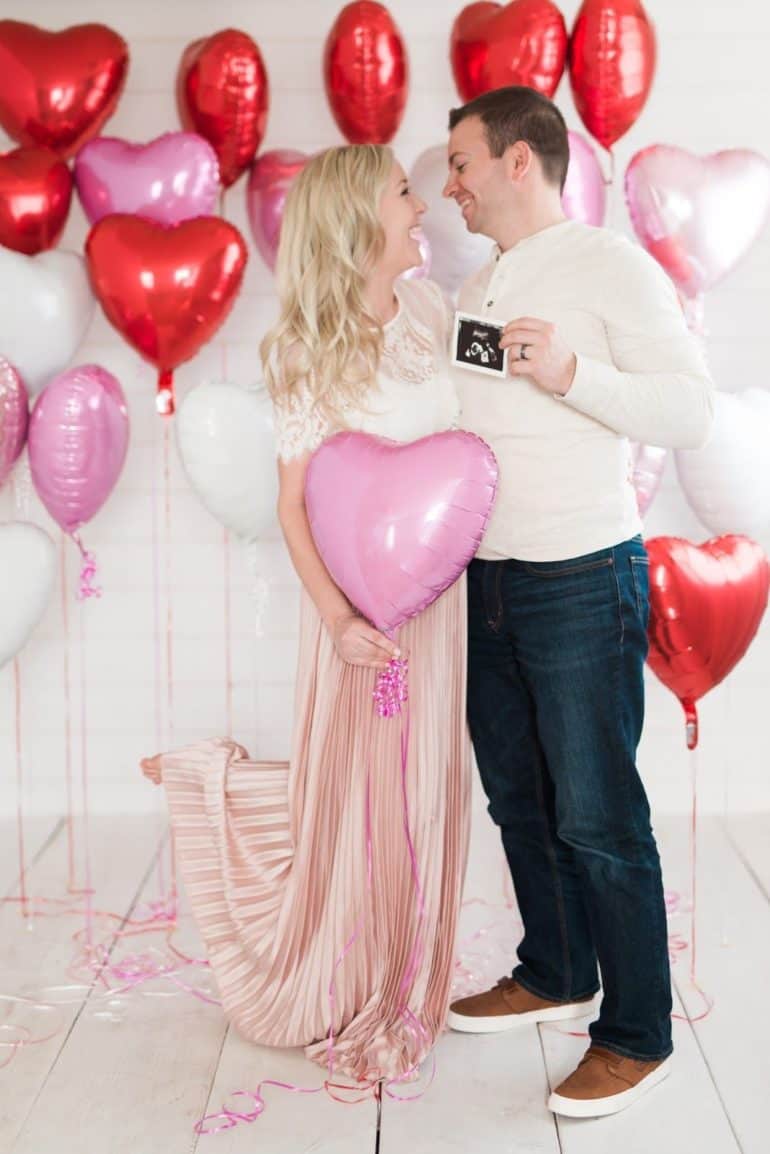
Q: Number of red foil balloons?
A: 8